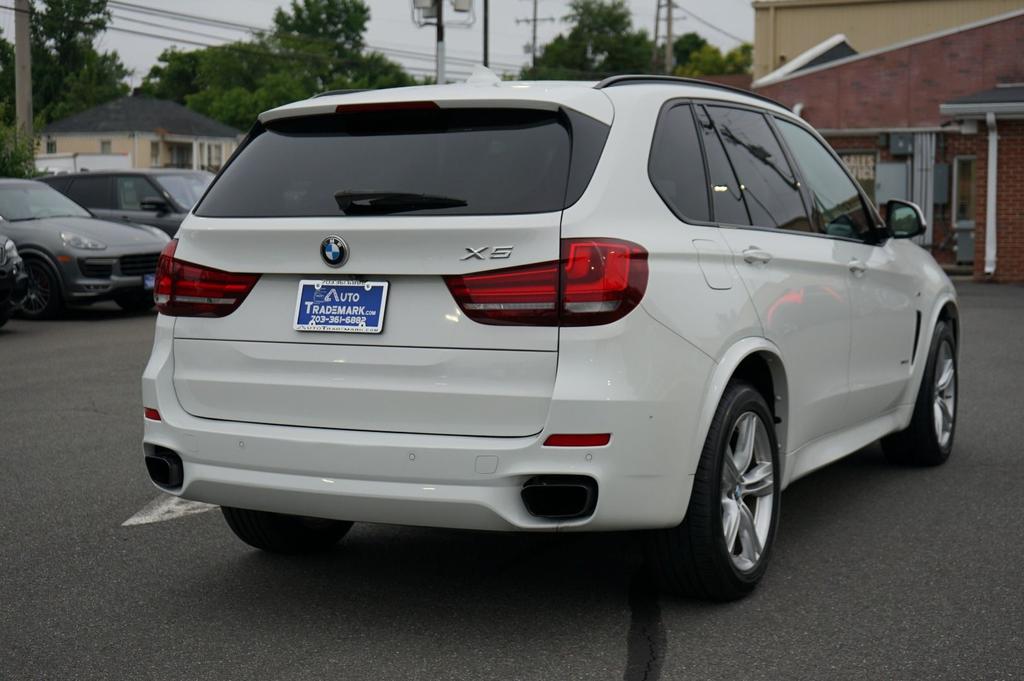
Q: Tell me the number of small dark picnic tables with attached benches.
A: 0